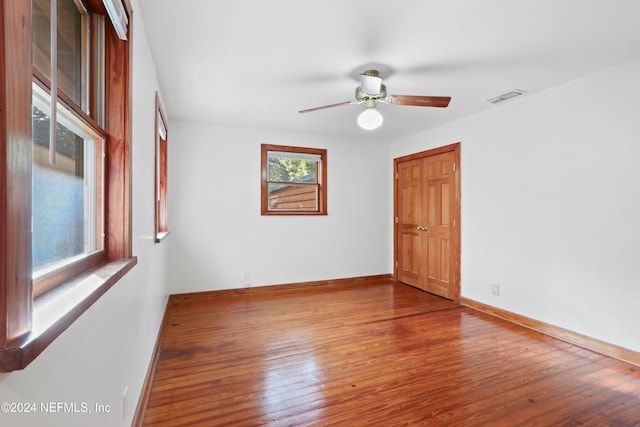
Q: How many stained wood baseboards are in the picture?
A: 3